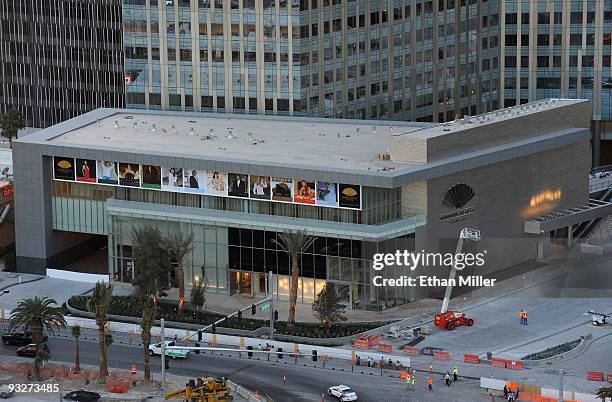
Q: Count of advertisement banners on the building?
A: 14